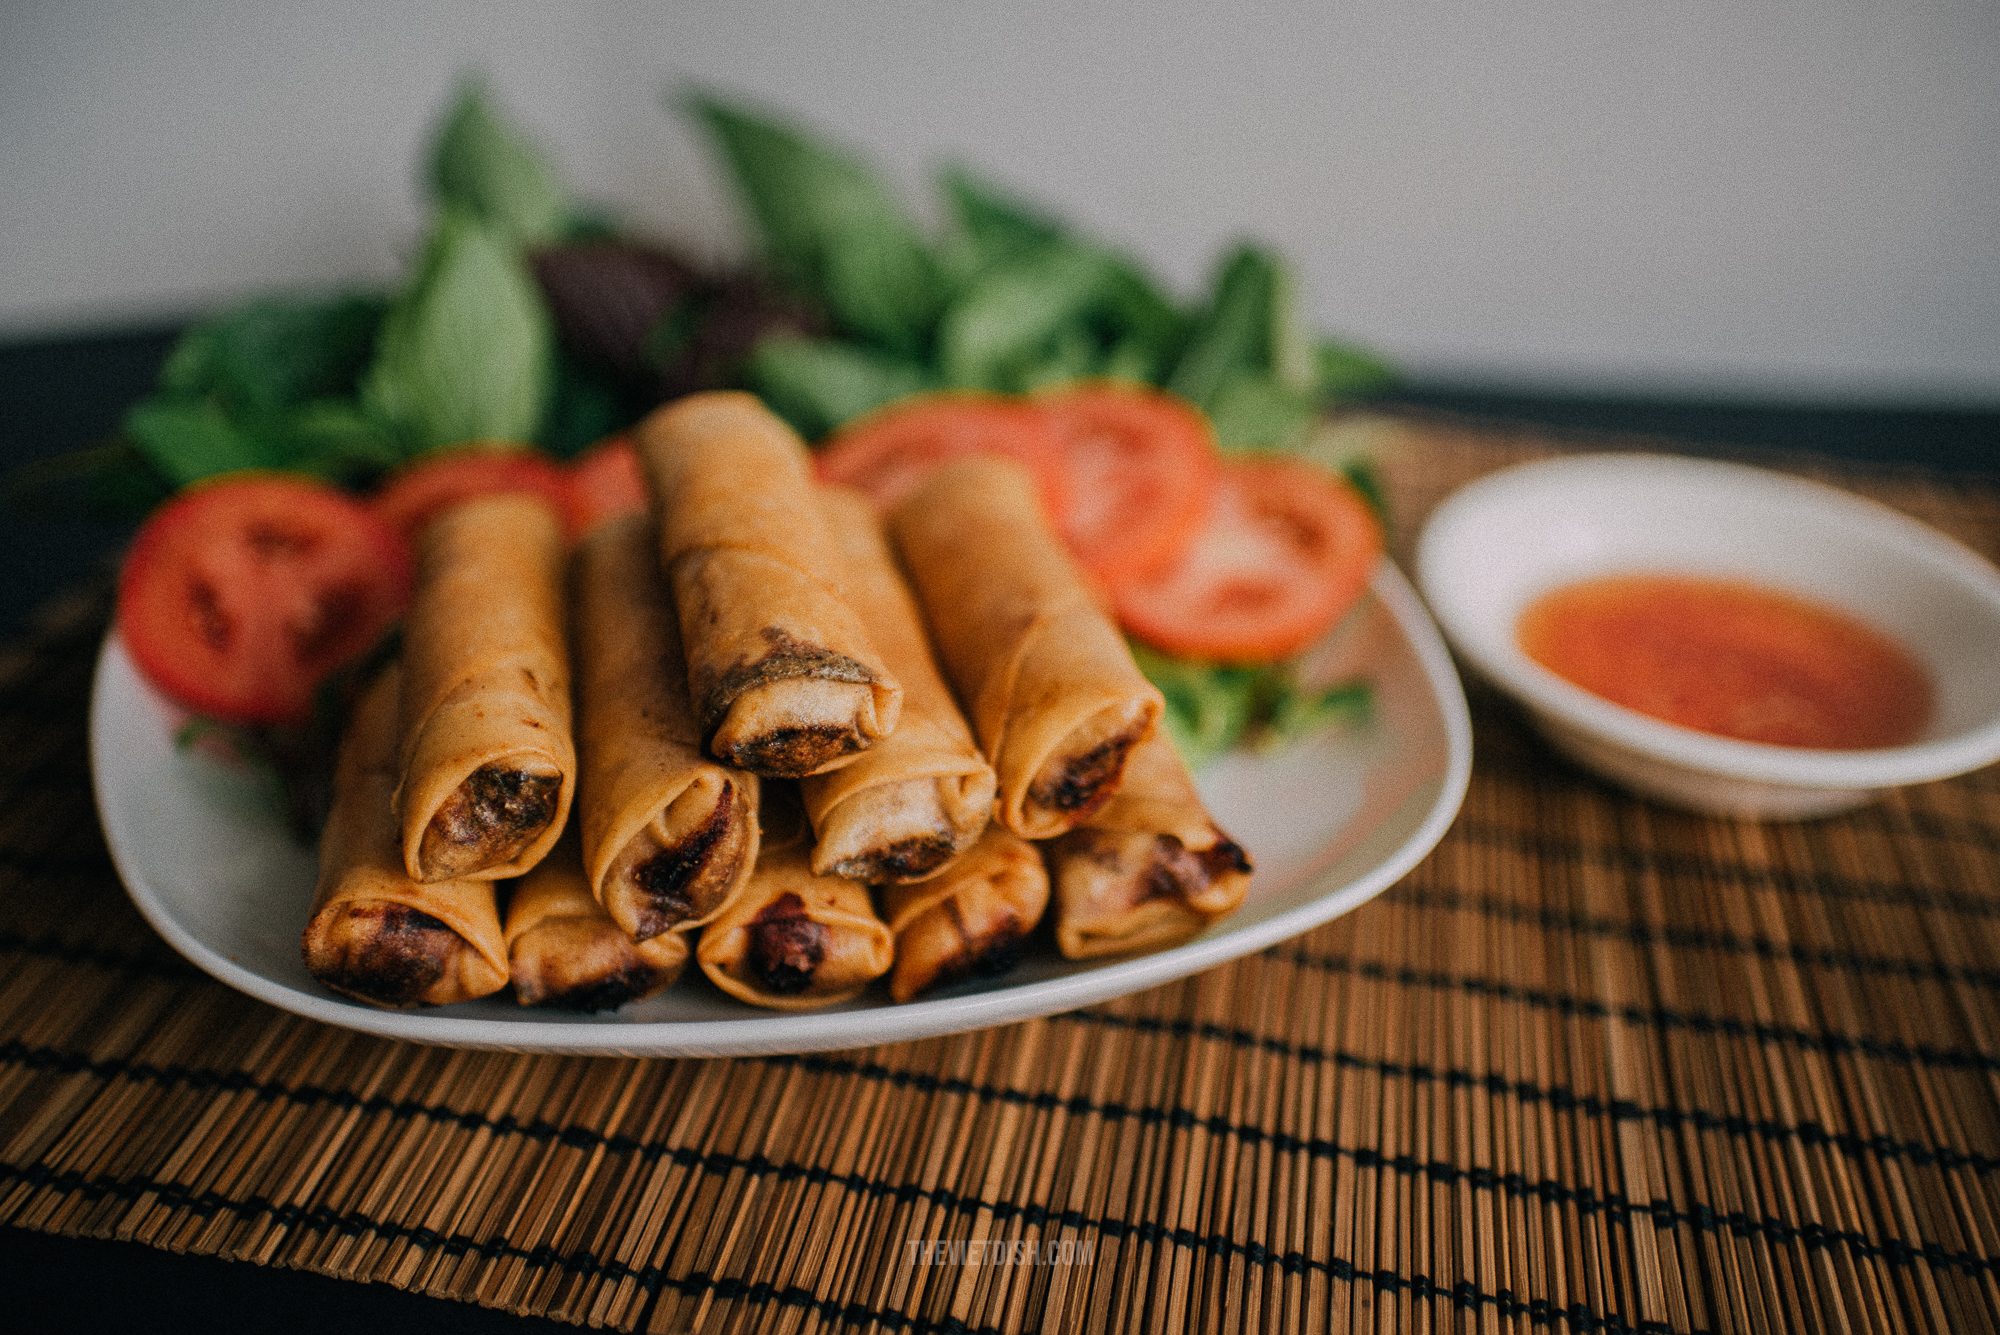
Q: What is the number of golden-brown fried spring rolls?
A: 10